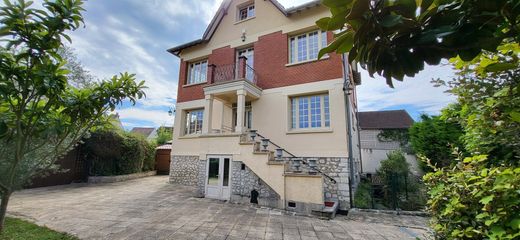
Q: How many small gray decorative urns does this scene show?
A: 5